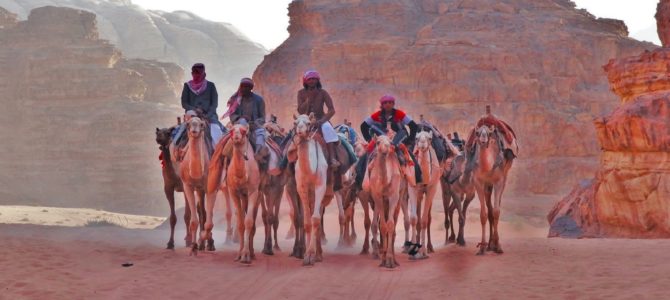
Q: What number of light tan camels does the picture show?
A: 6